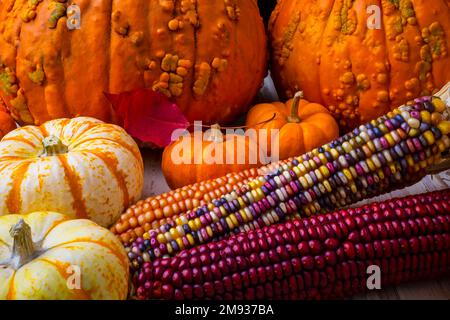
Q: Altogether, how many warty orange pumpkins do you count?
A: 2